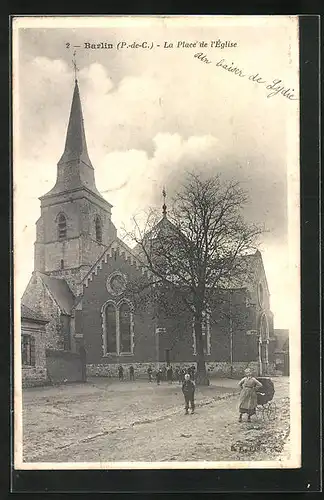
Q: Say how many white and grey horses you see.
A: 0